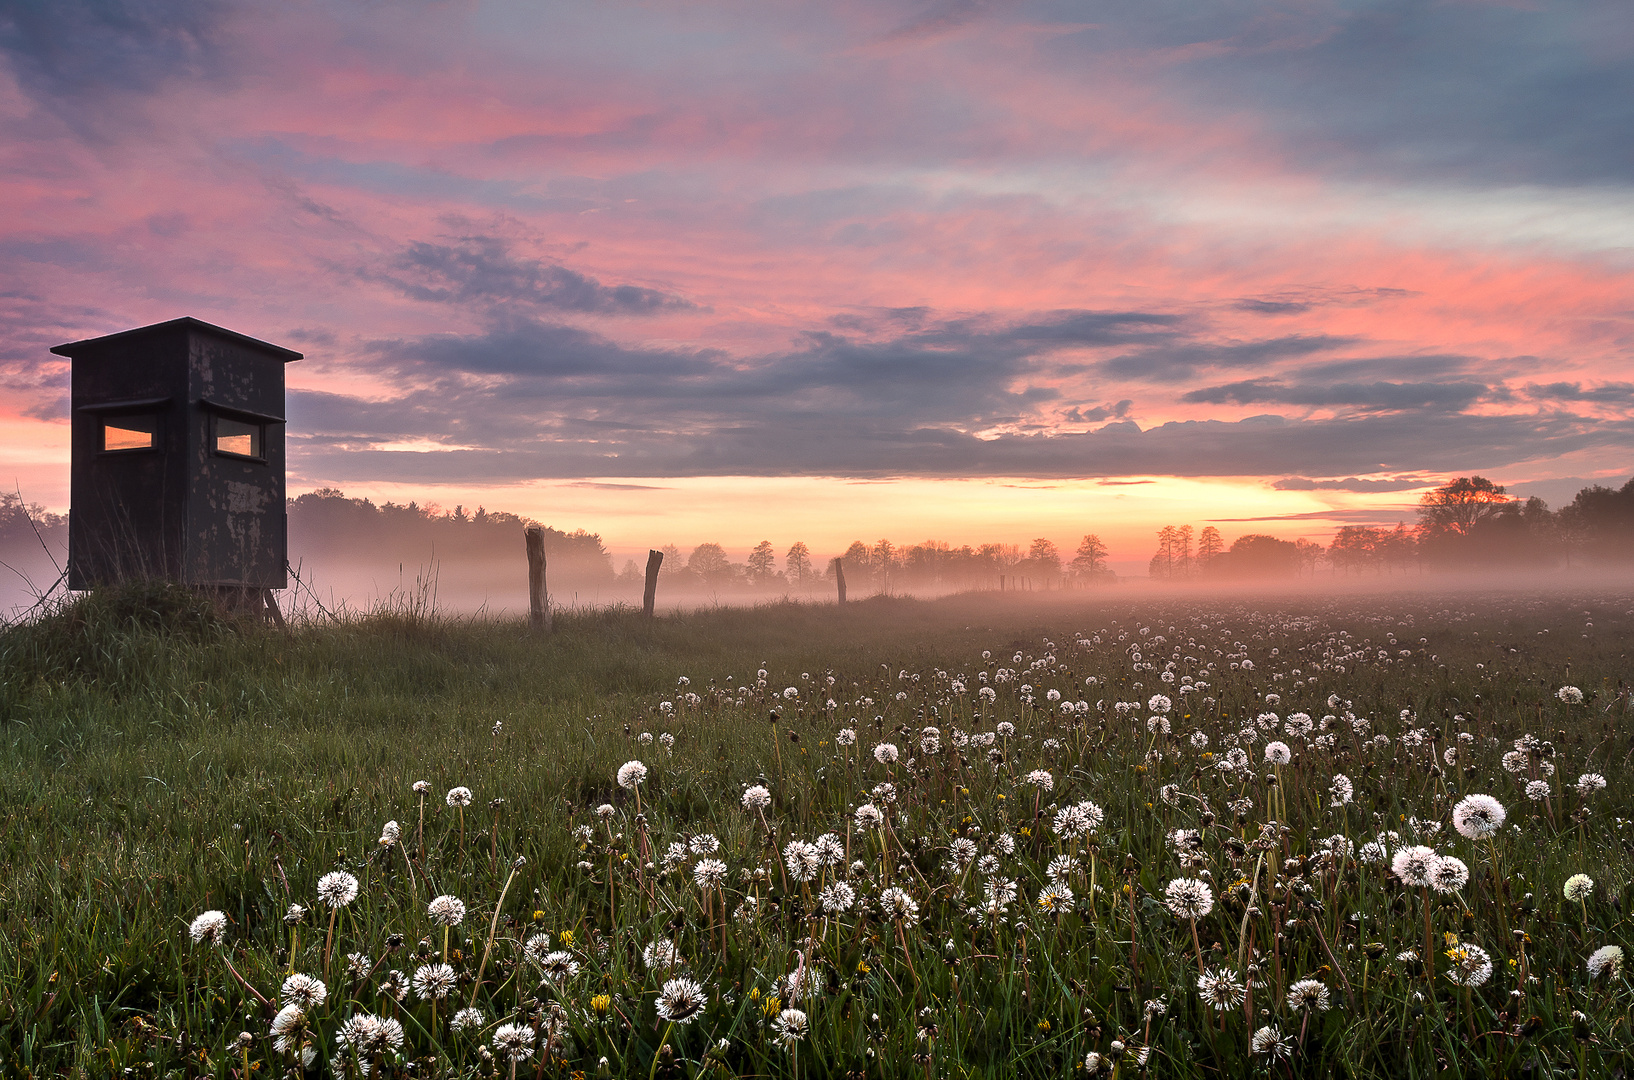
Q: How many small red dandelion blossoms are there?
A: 0